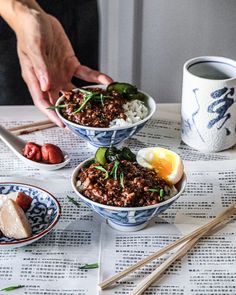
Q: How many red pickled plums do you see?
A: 3